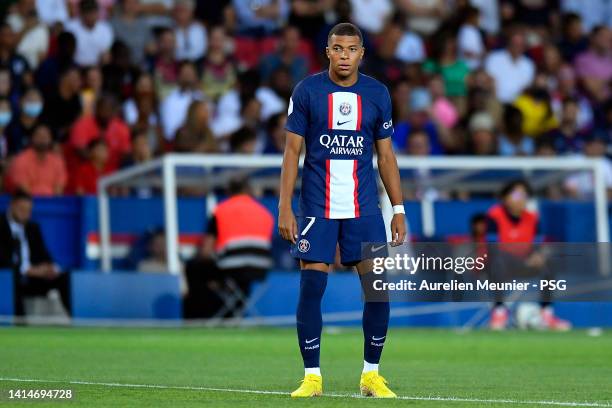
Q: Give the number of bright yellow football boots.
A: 2